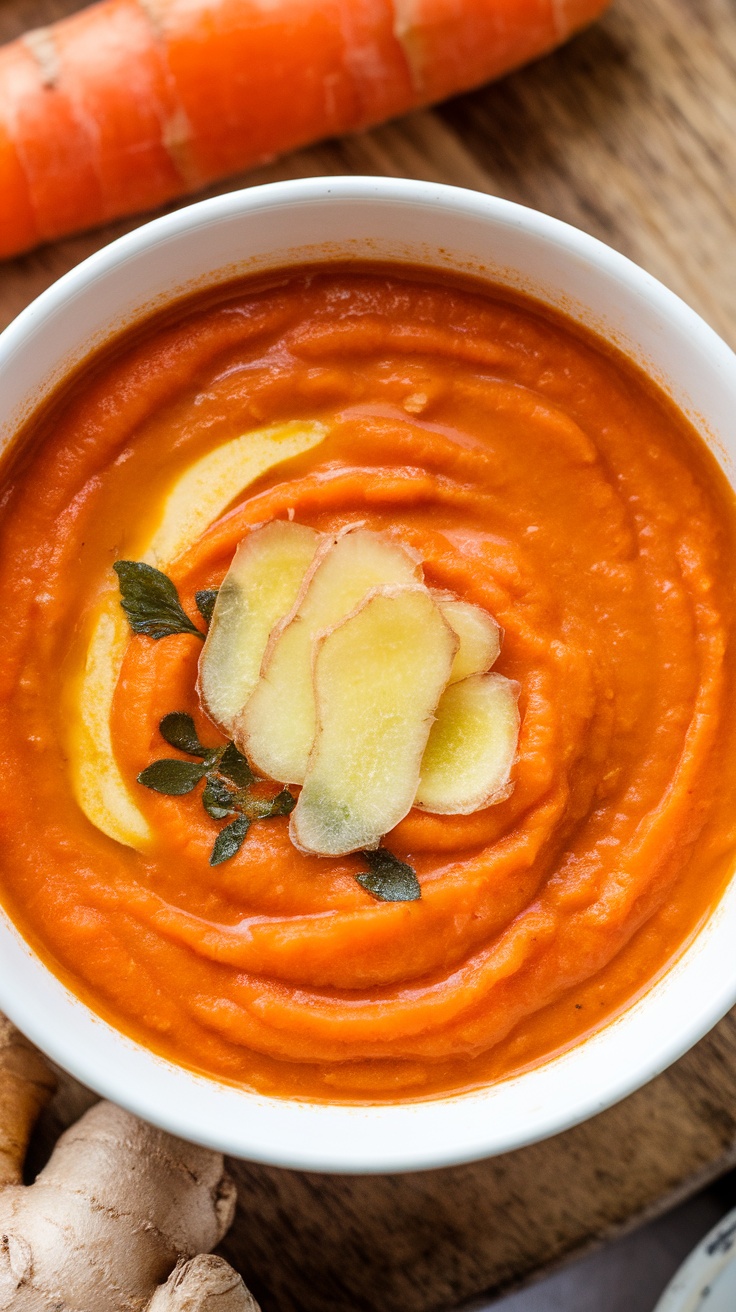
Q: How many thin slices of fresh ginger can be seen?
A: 5